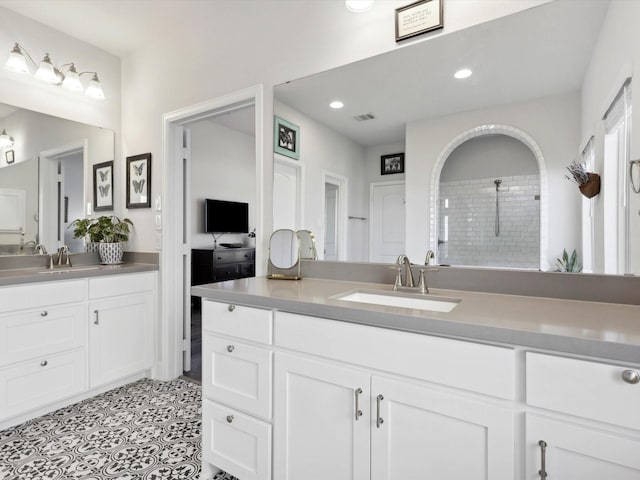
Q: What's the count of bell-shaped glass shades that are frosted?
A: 4